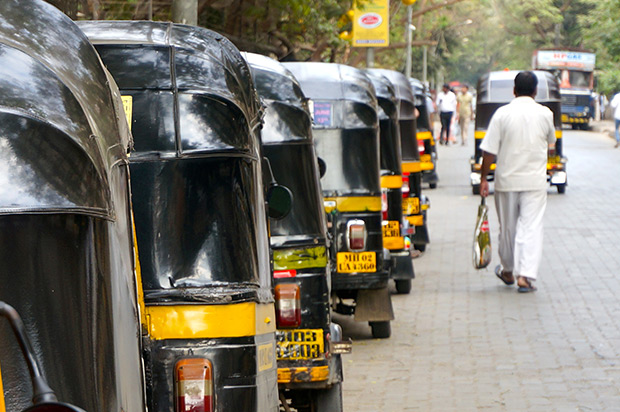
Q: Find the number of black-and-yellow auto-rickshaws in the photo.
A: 8